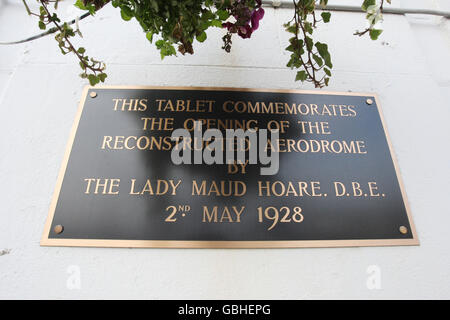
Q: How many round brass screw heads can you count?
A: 4